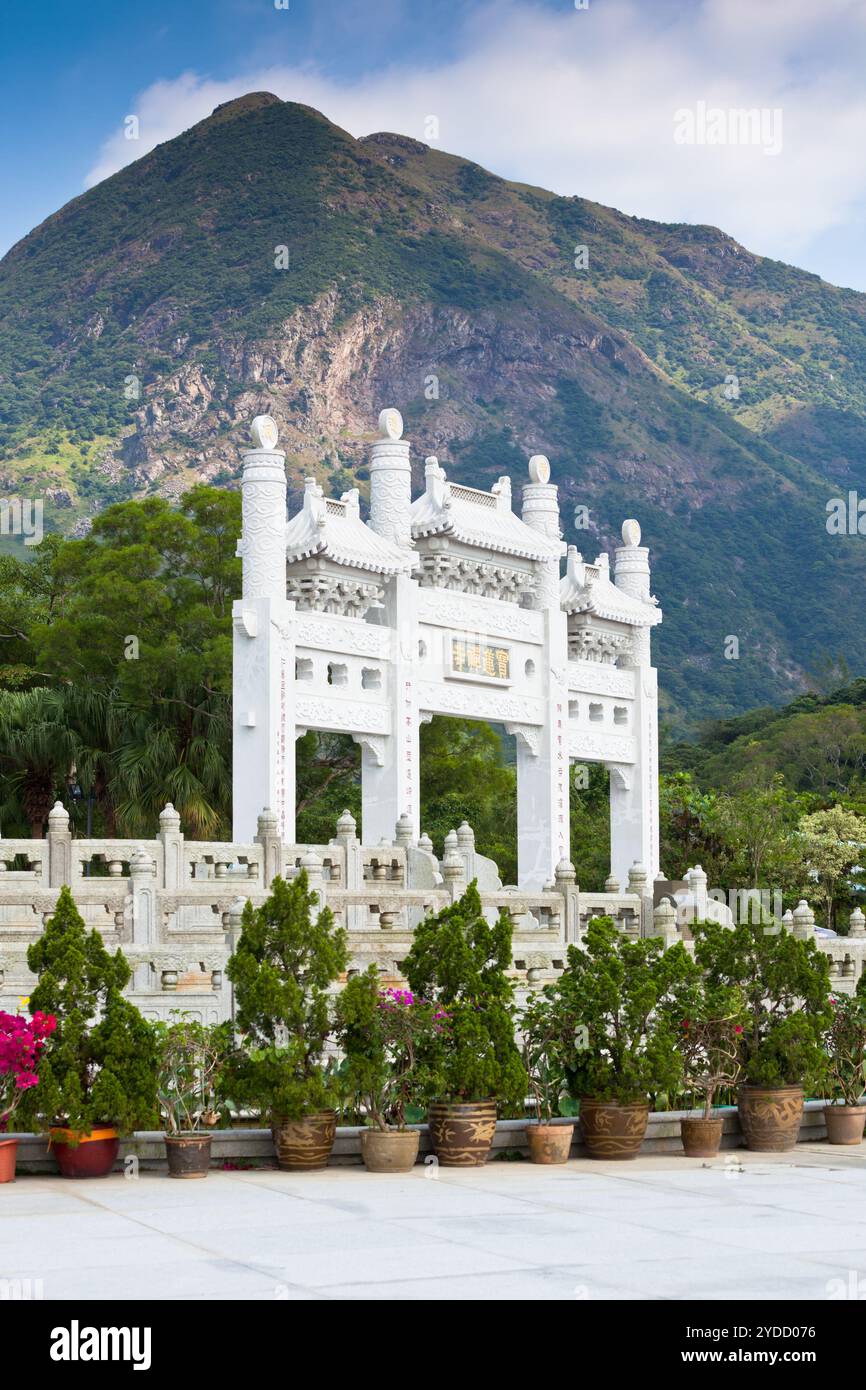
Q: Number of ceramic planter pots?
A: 11